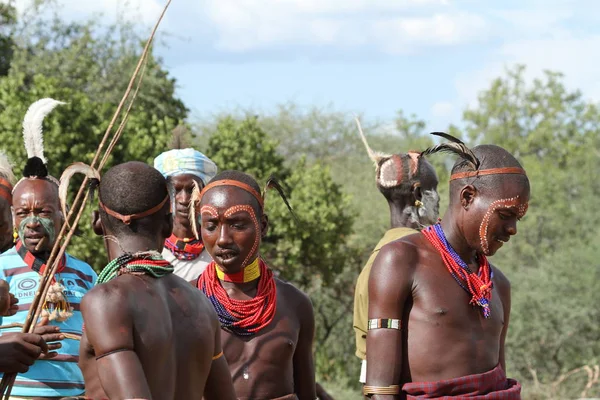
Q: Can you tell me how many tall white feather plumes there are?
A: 1